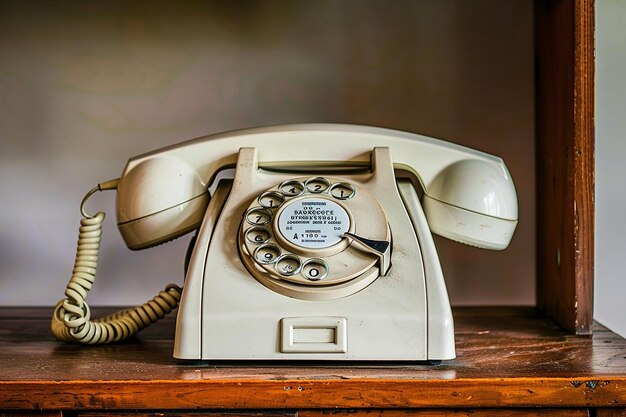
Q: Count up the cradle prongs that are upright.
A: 2